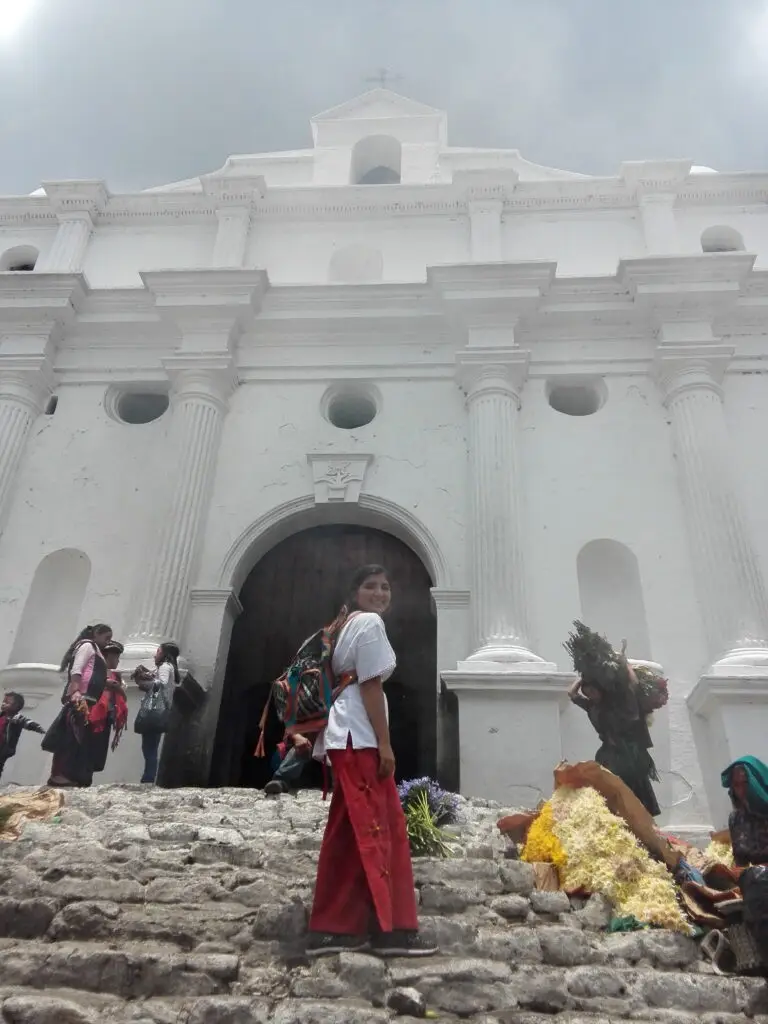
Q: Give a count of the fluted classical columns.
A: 4